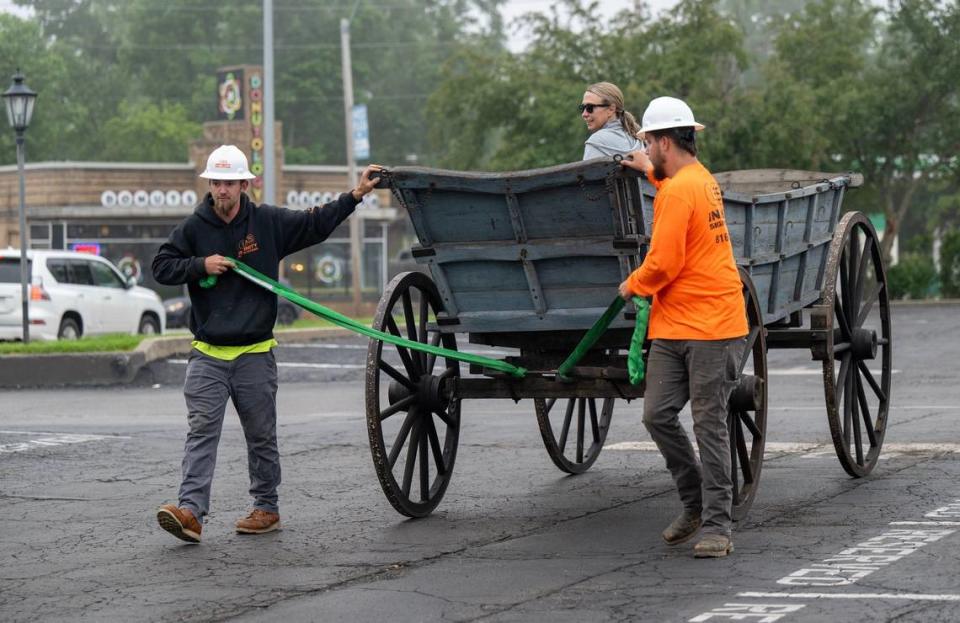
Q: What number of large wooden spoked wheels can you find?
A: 4